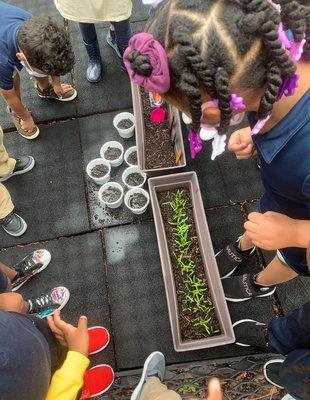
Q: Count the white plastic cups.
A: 7